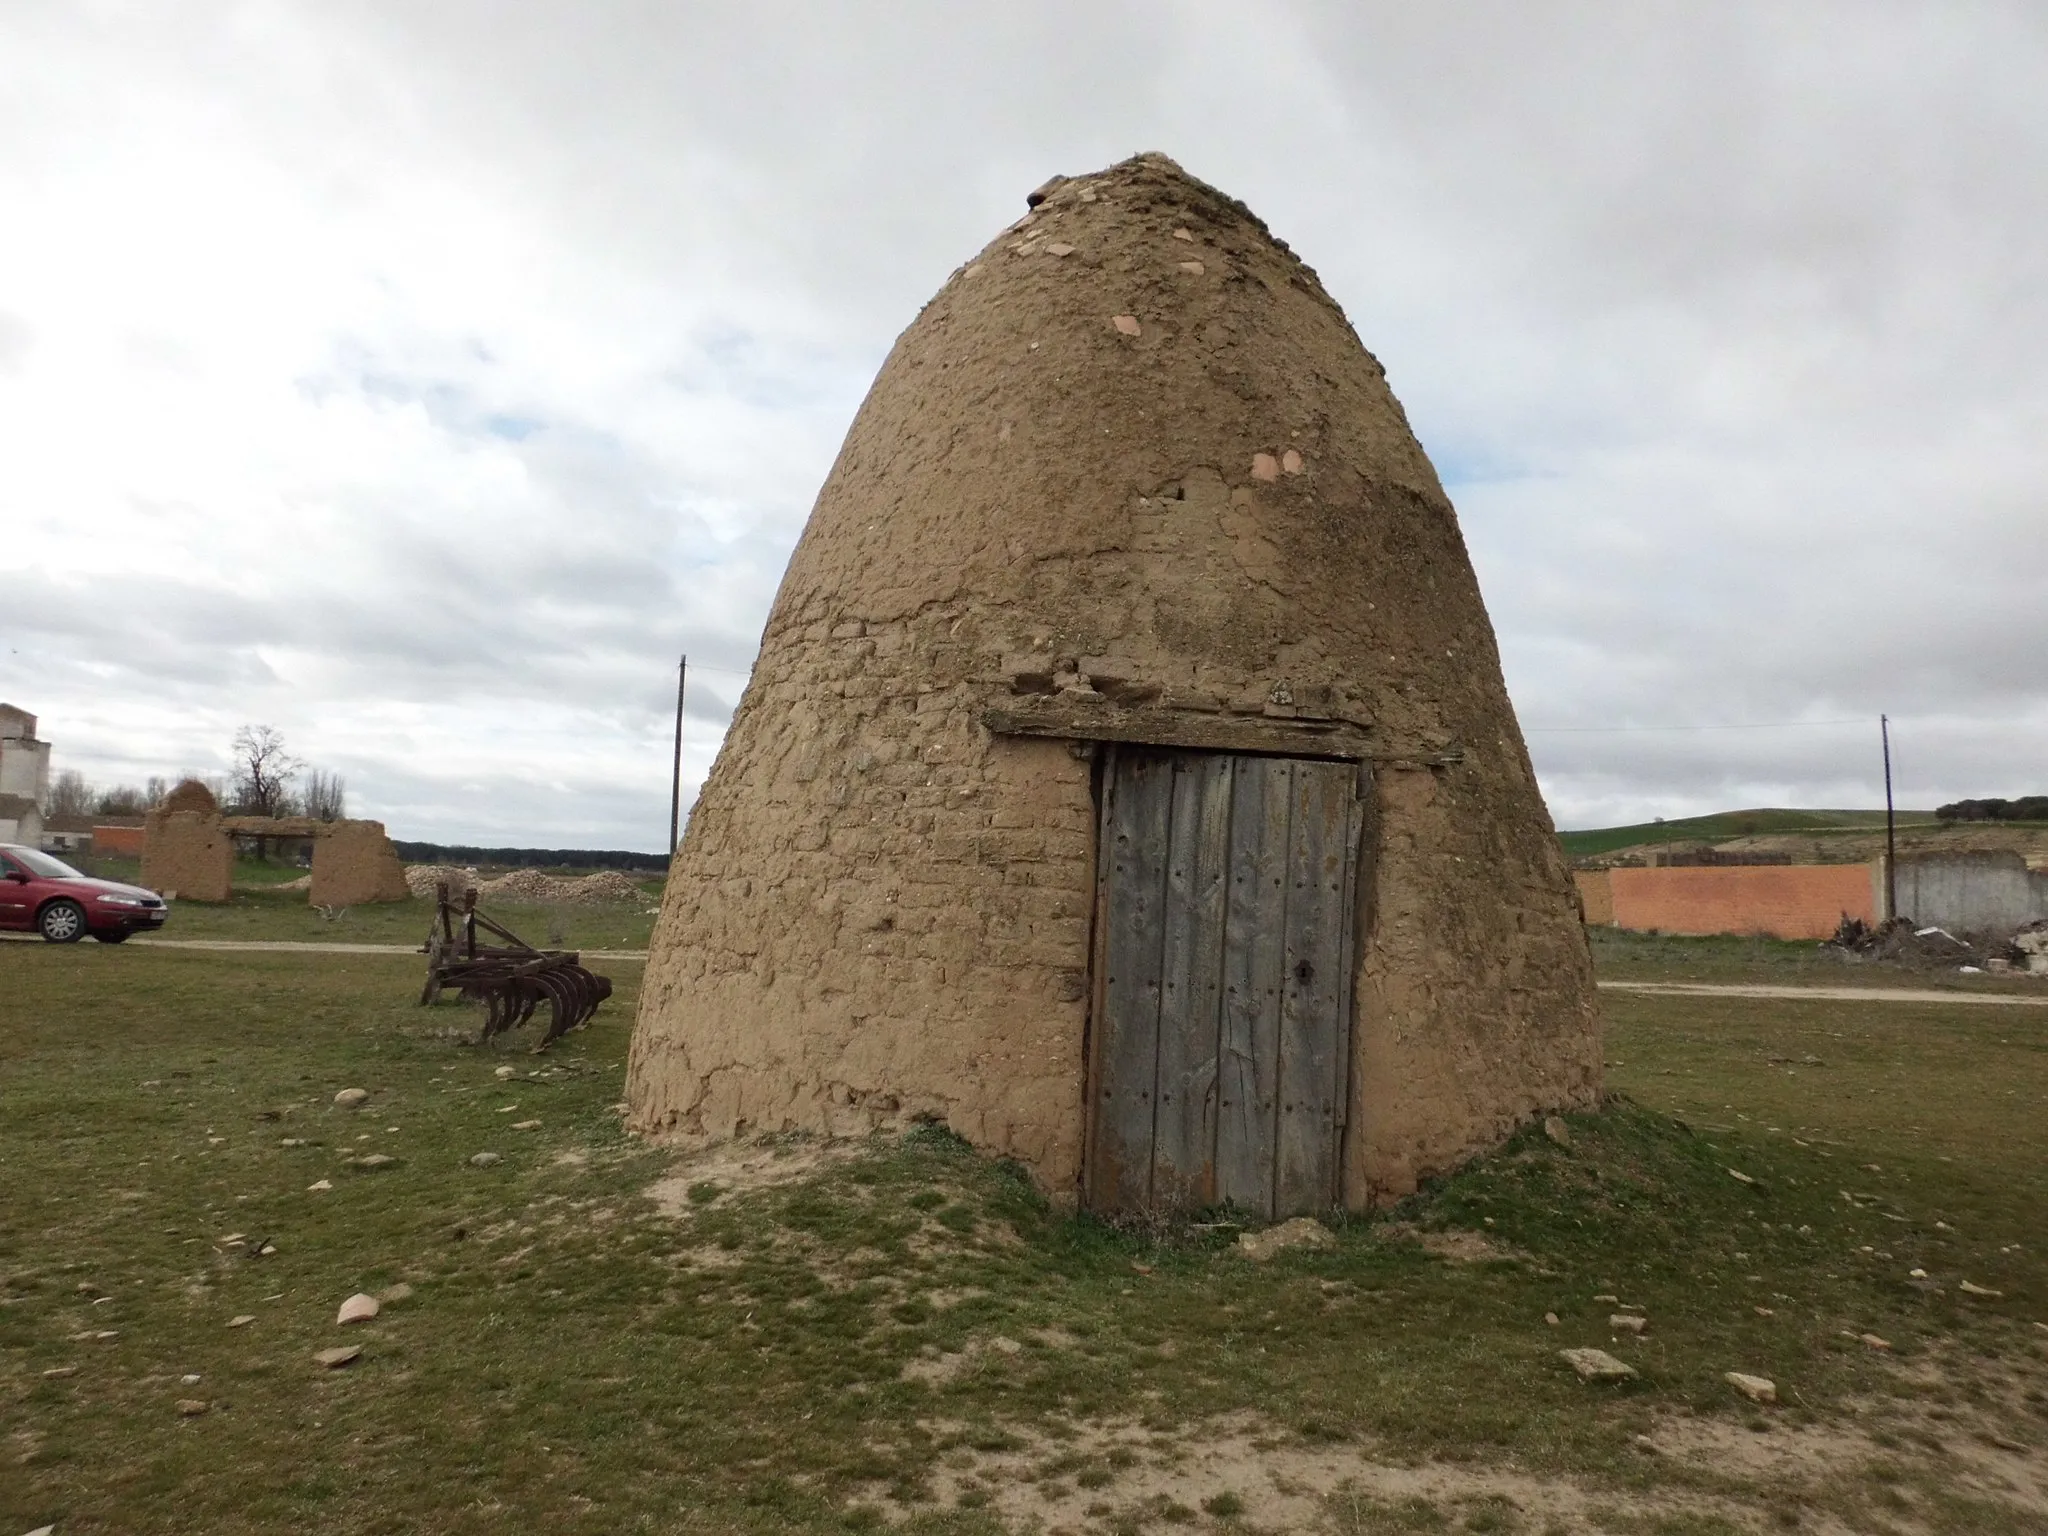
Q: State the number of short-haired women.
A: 0